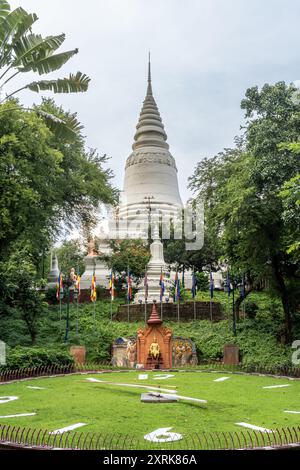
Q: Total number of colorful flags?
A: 12